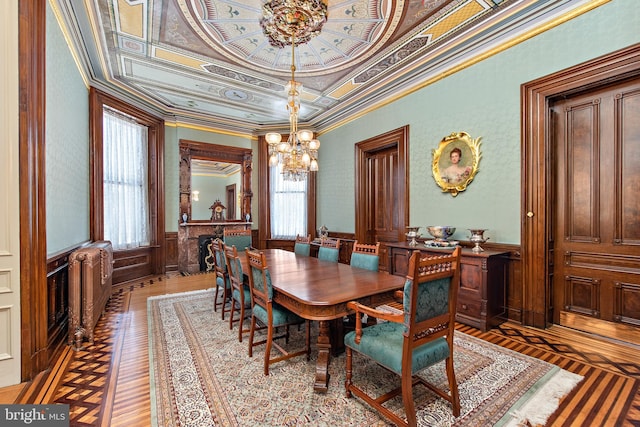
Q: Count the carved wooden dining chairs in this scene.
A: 8